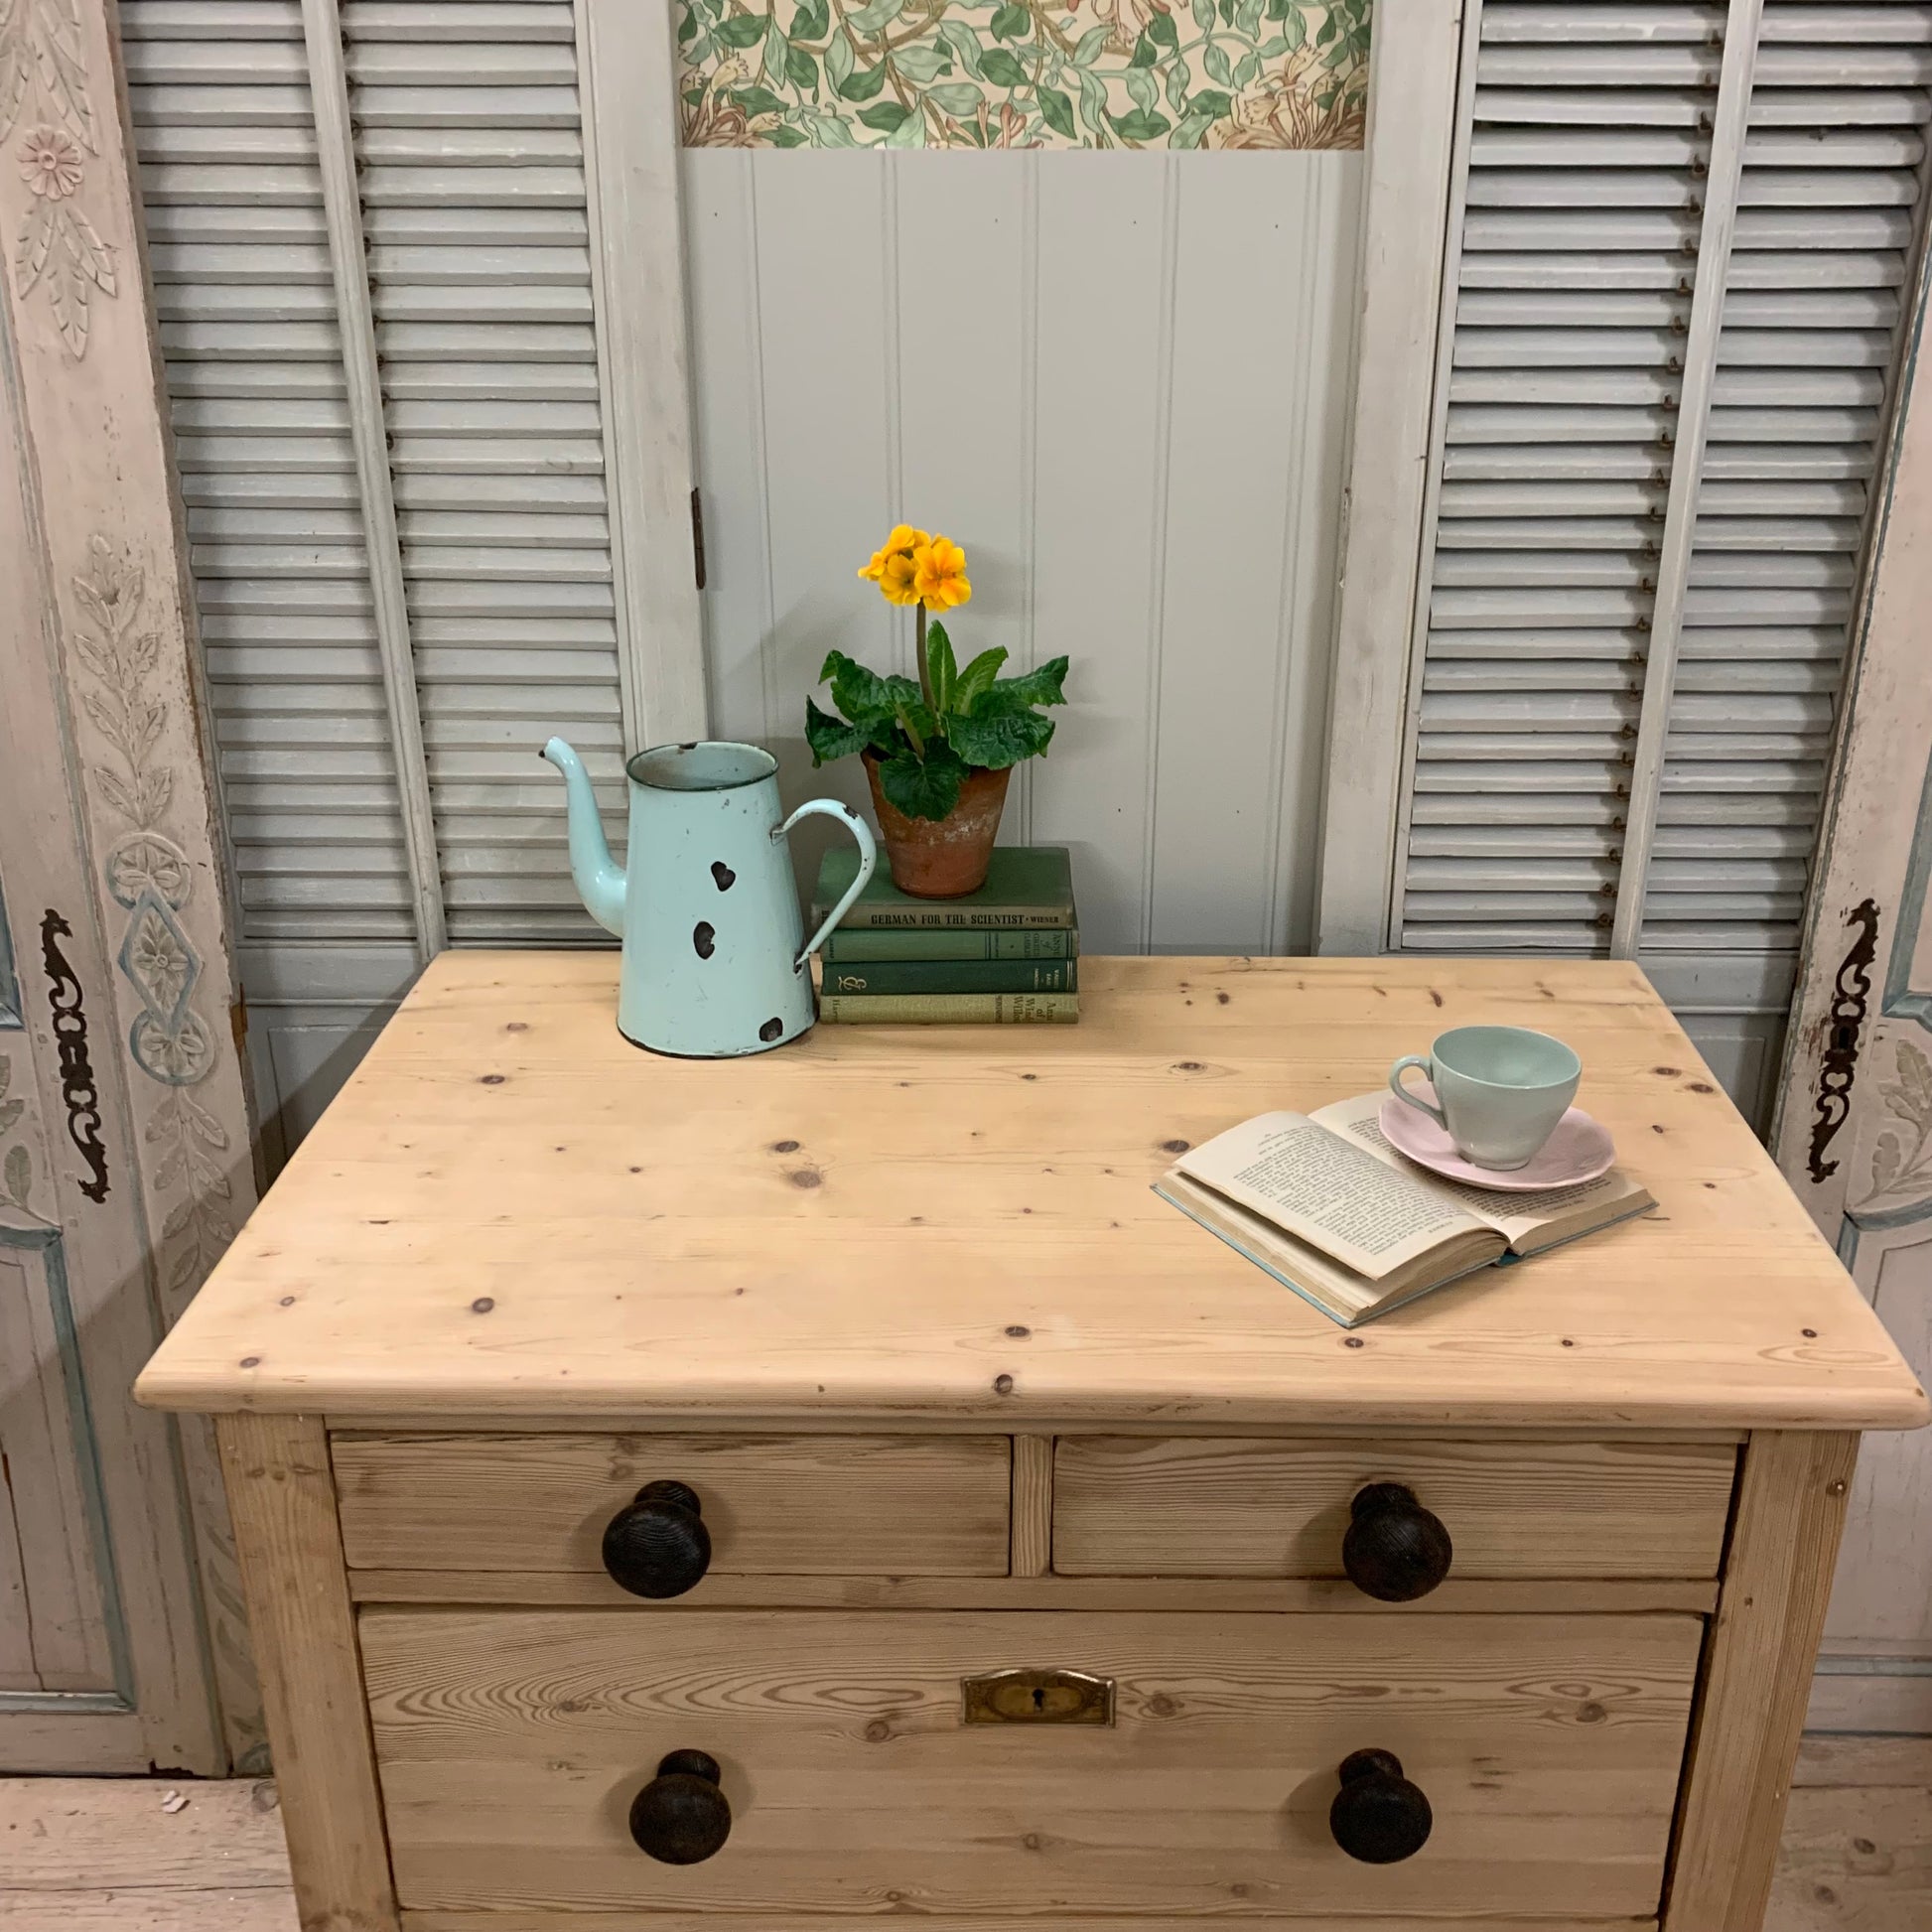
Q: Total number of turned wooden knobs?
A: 4